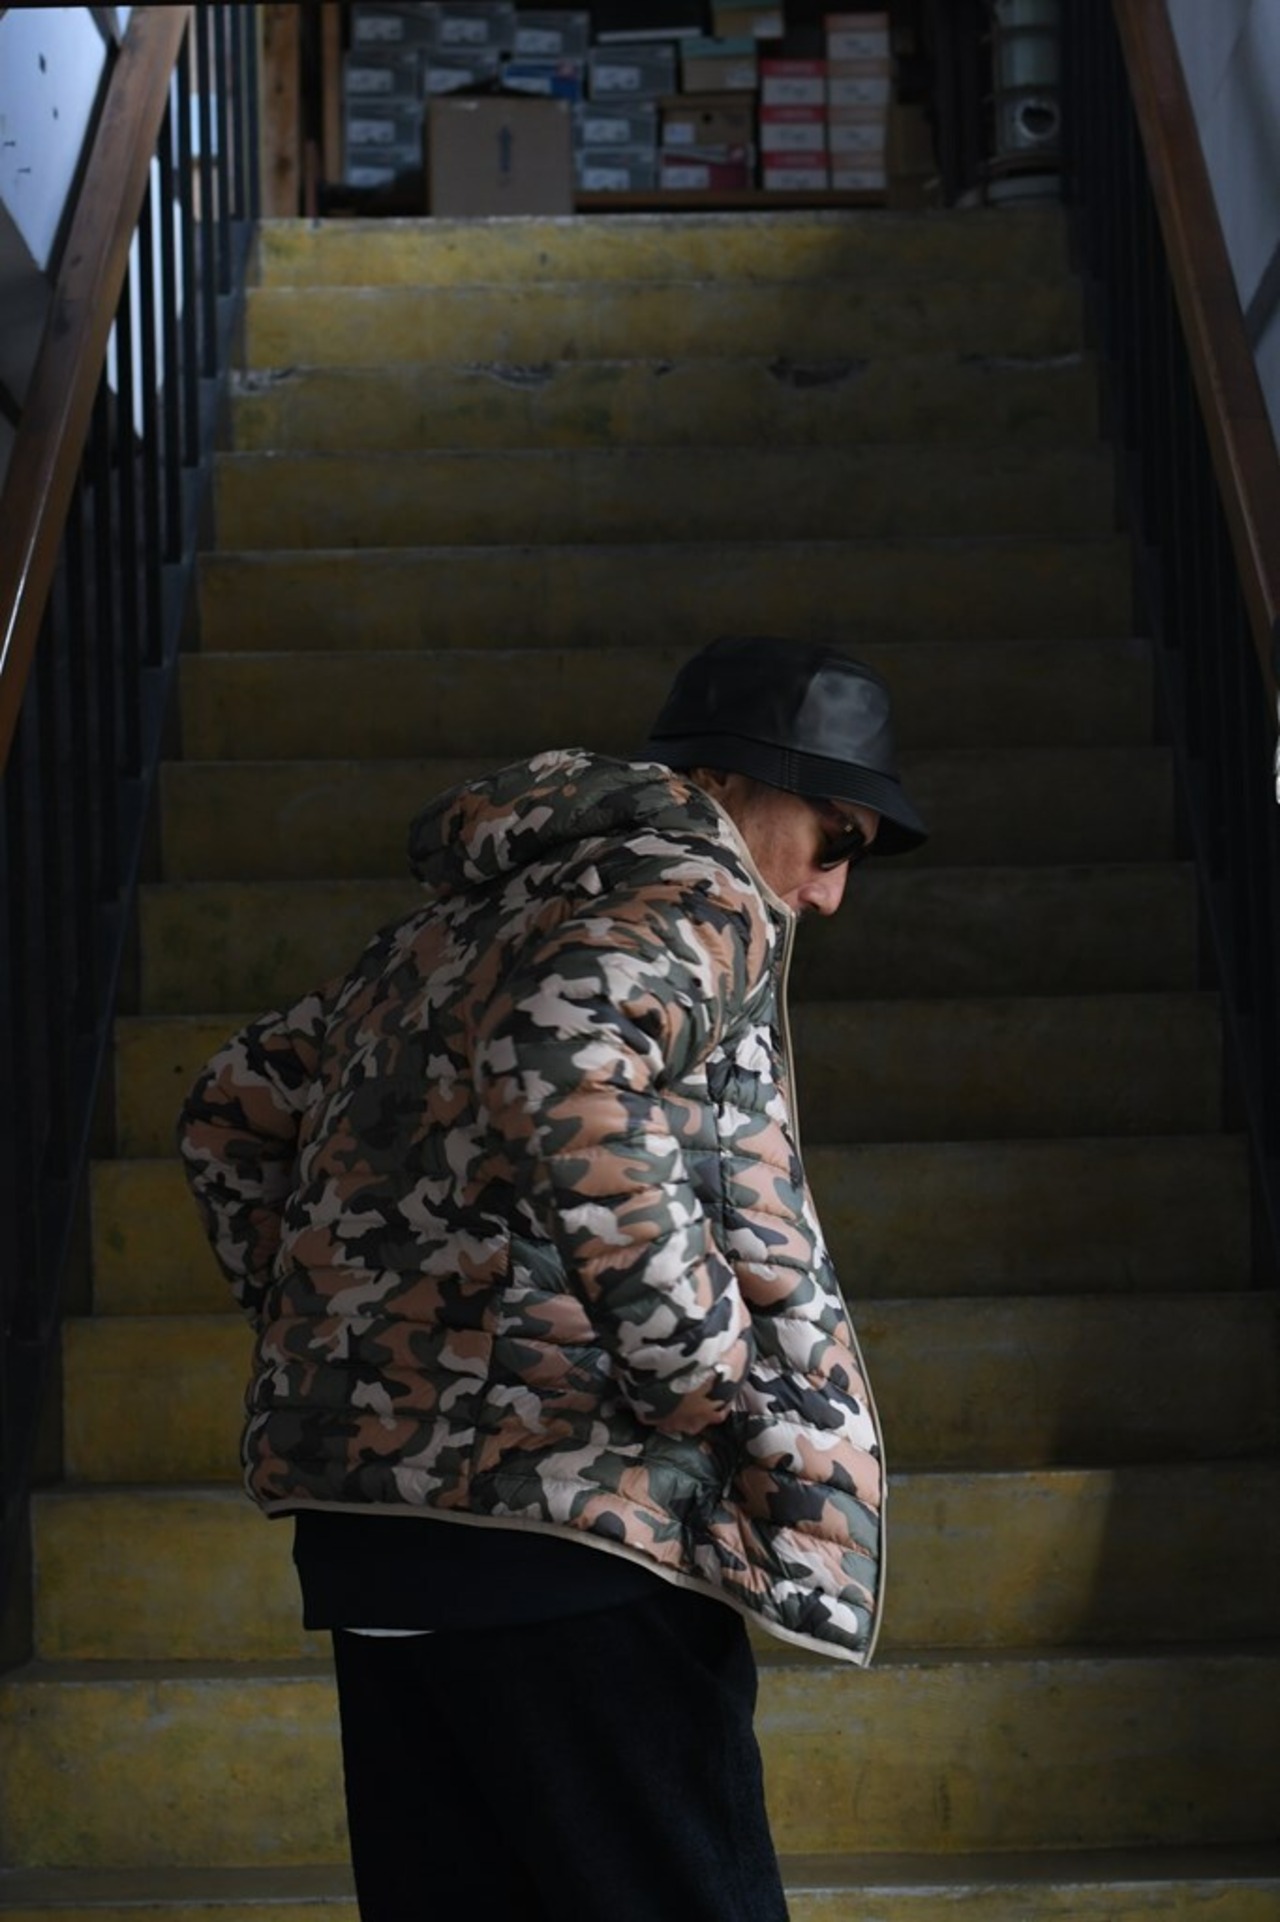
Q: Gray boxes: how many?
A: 10